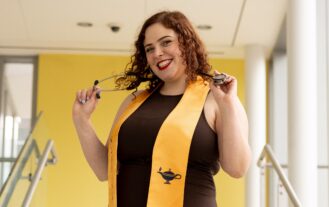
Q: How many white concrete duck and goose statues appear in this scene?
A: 0